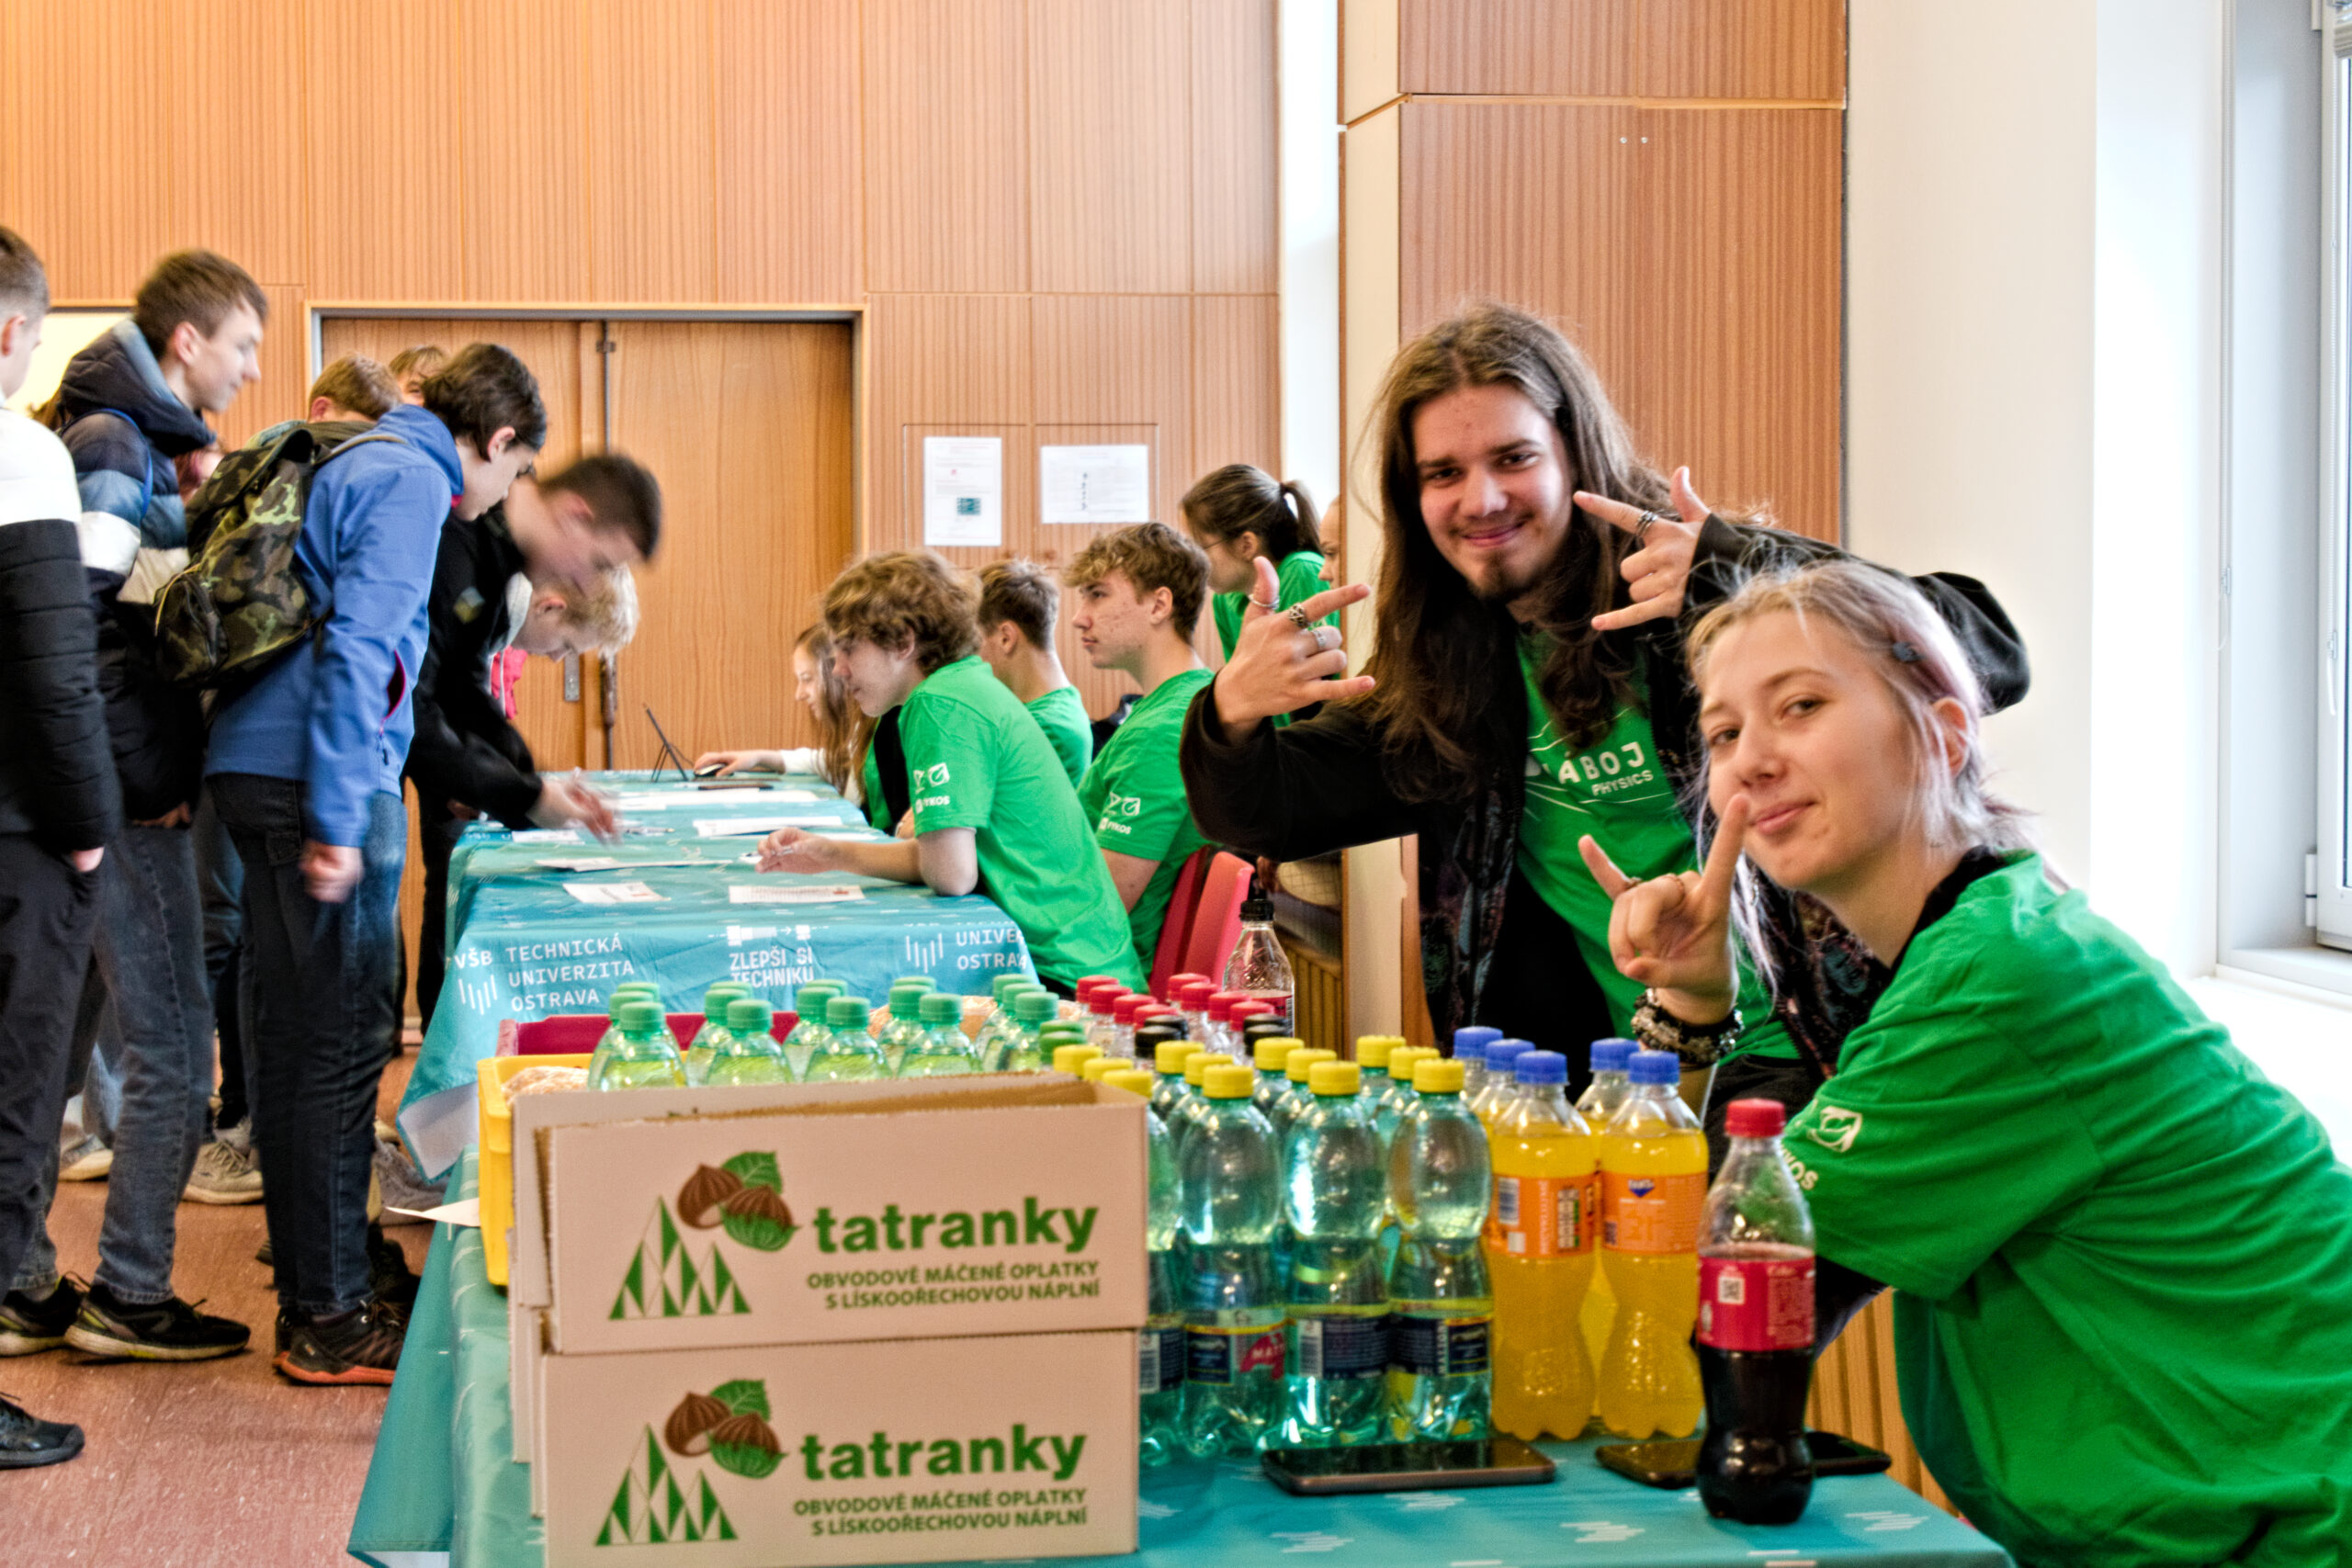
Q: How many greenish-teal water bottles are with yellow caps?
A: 12